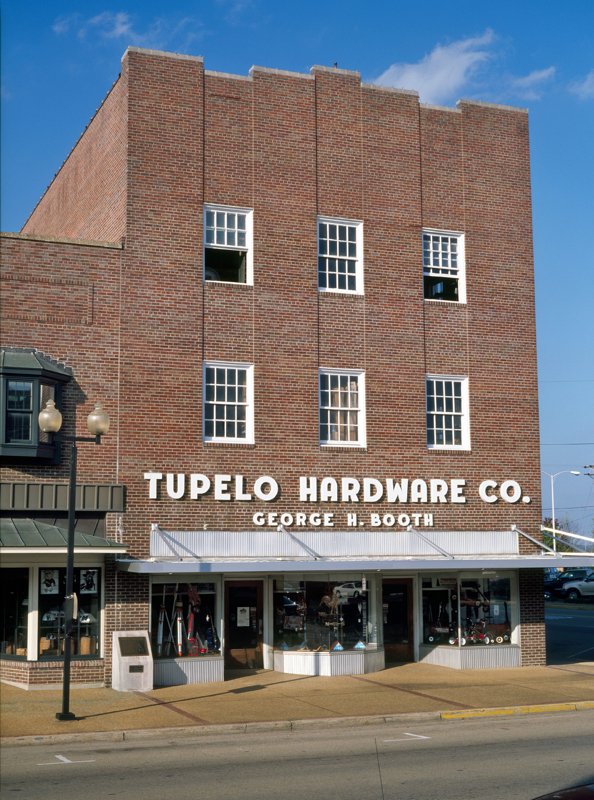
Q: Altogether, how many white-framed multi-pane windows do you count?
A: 6